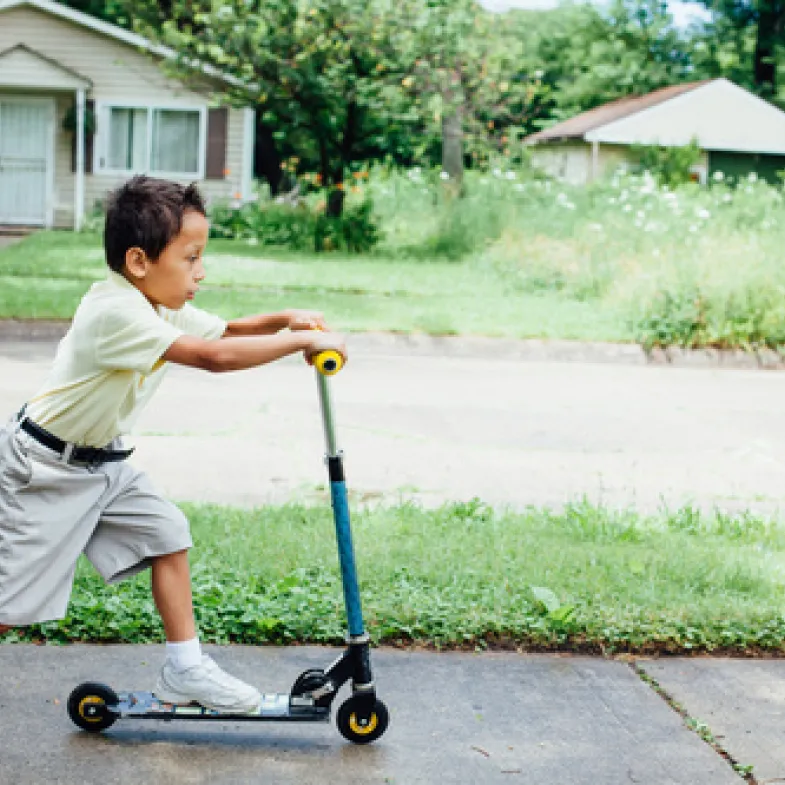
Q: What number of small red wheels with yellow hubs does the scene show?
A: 0